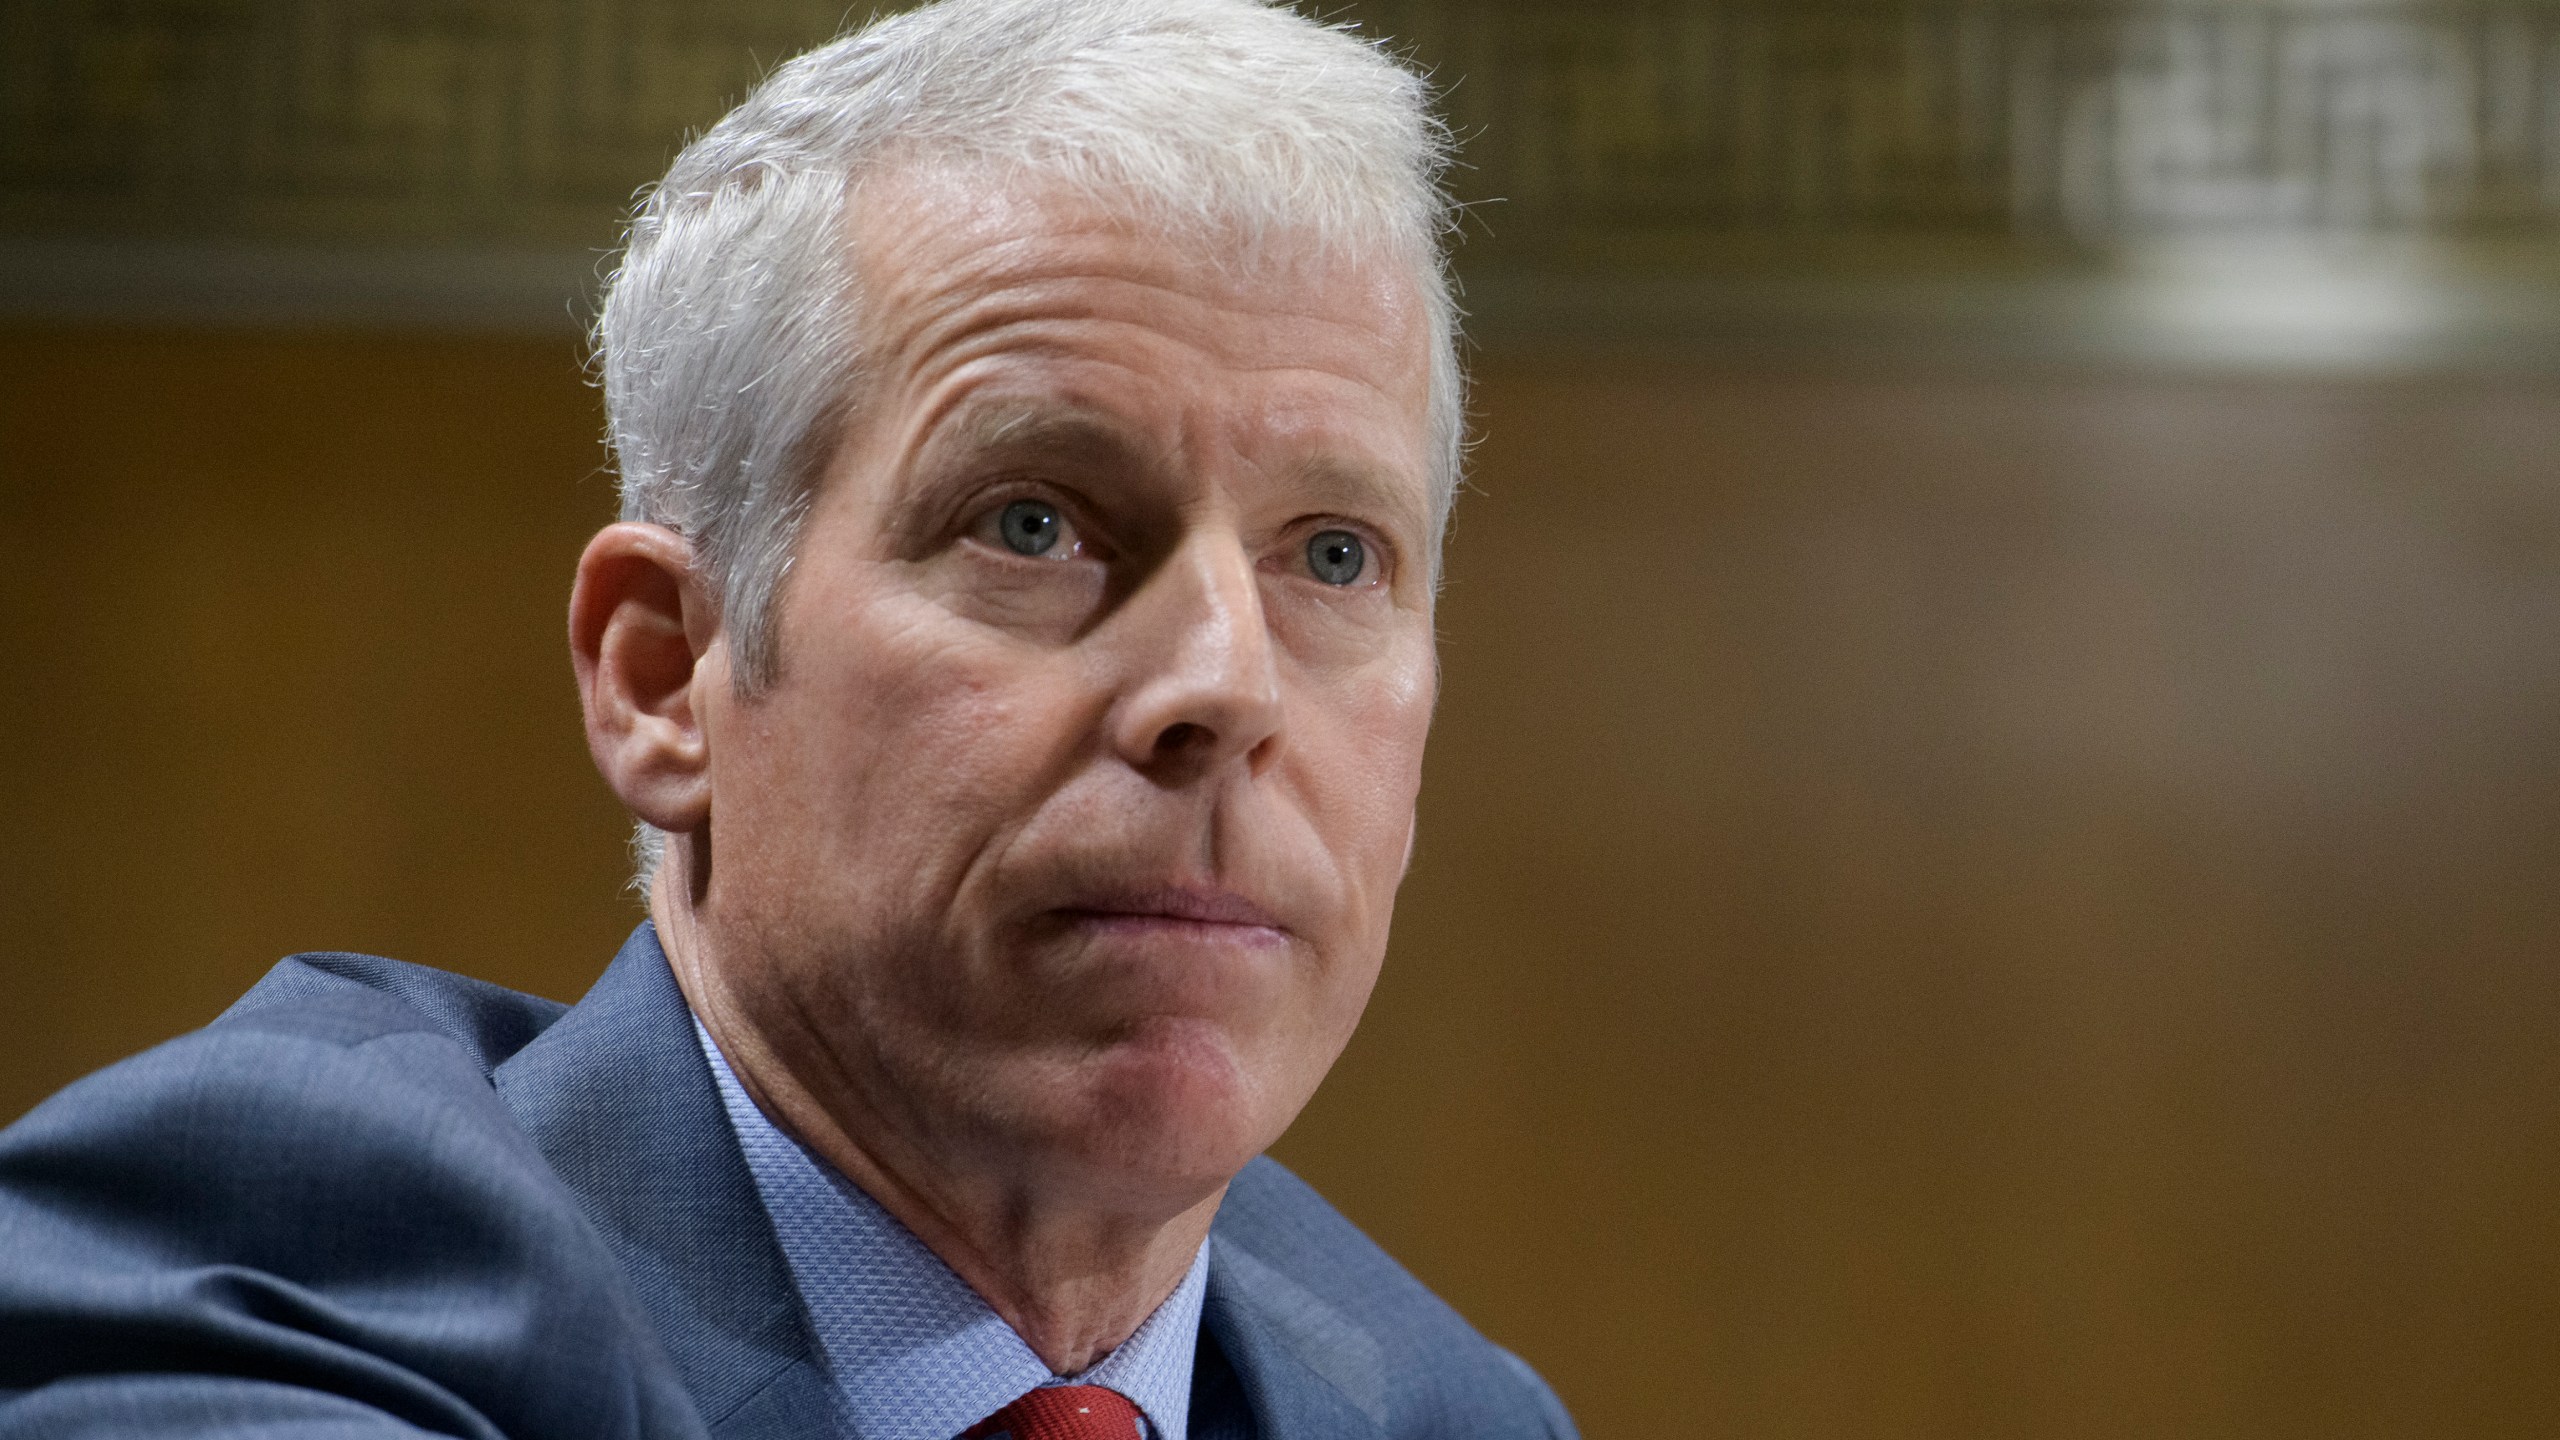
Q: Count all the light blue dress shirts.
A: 1